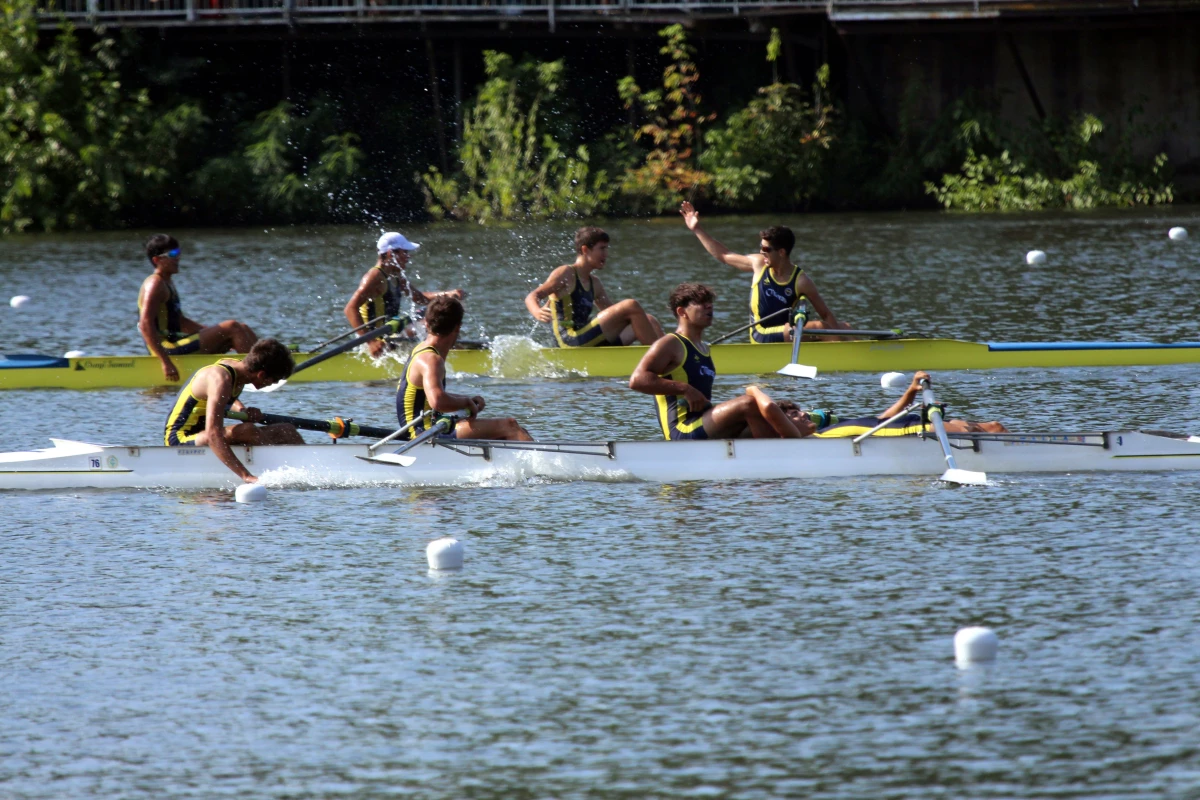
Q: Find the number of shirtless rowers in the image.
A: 0